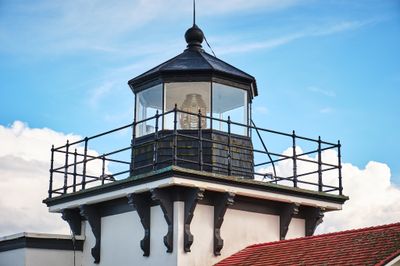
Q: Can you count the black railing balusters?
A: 13